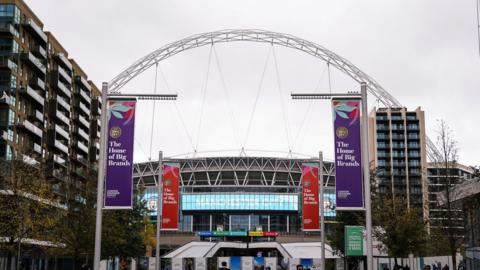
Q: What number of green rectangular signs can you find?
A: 1